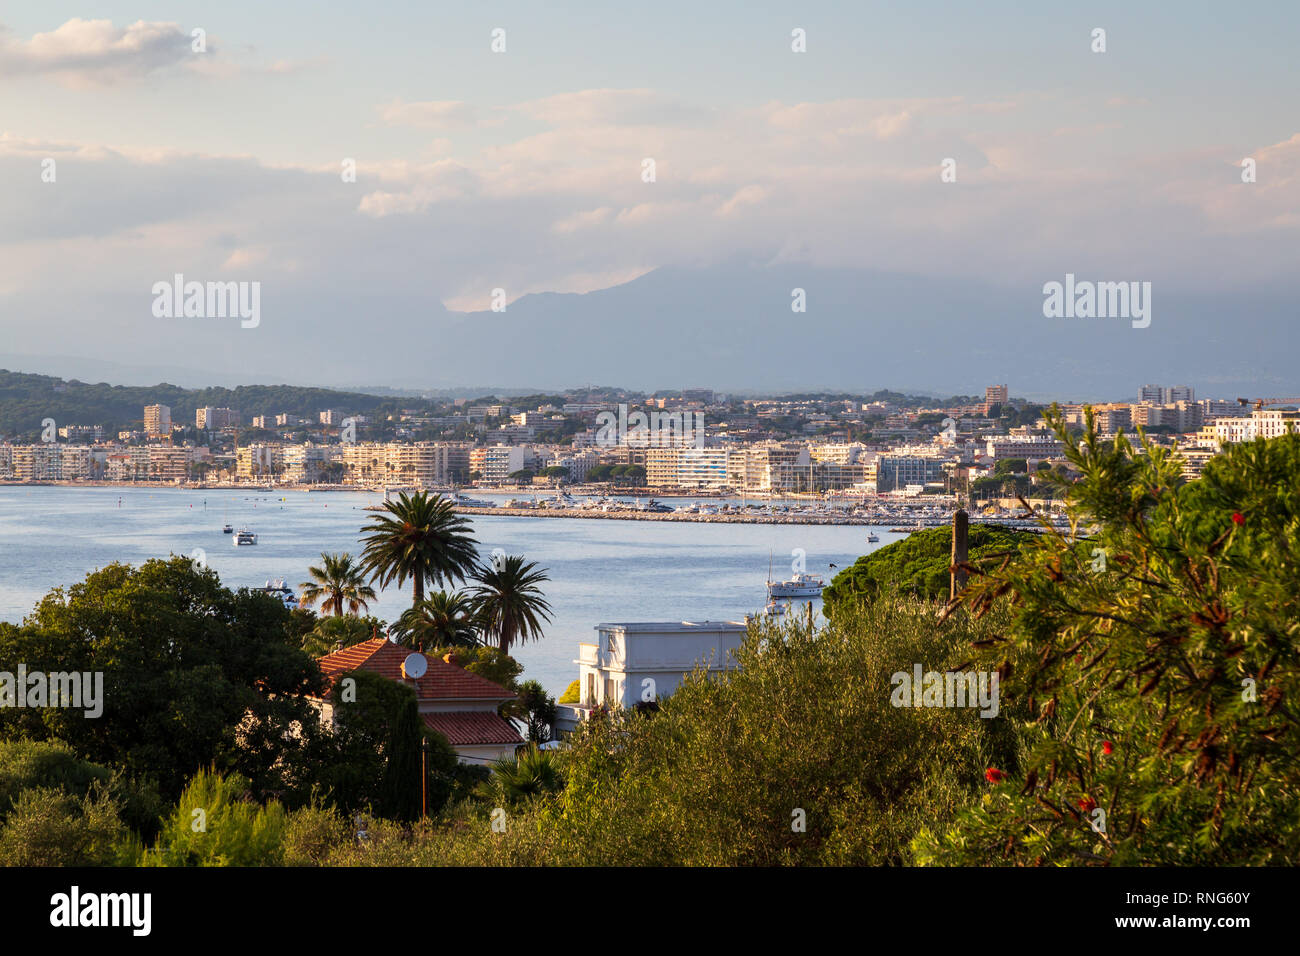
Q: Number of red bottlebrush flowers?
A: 4